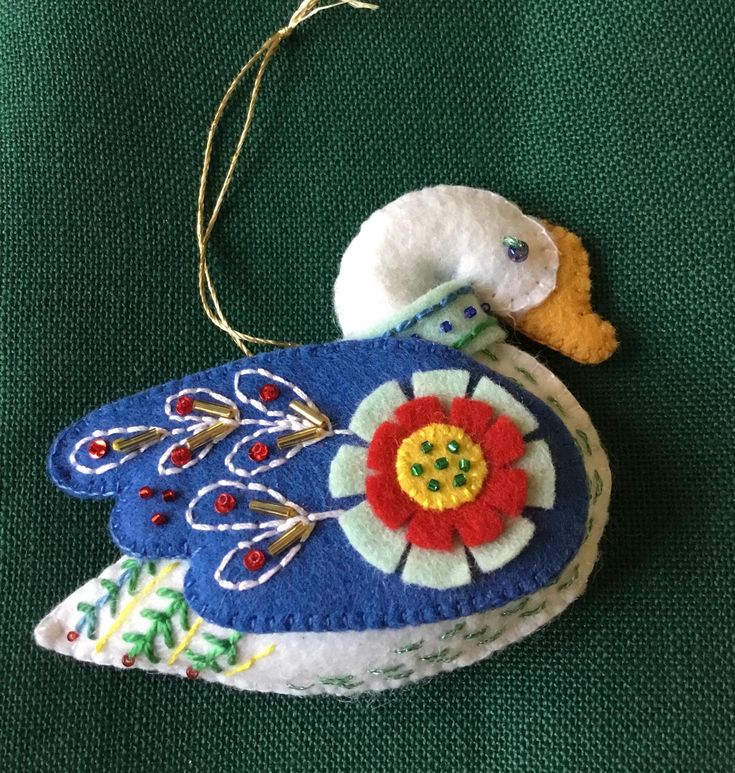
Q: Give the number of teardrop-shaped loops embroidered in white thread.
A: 7